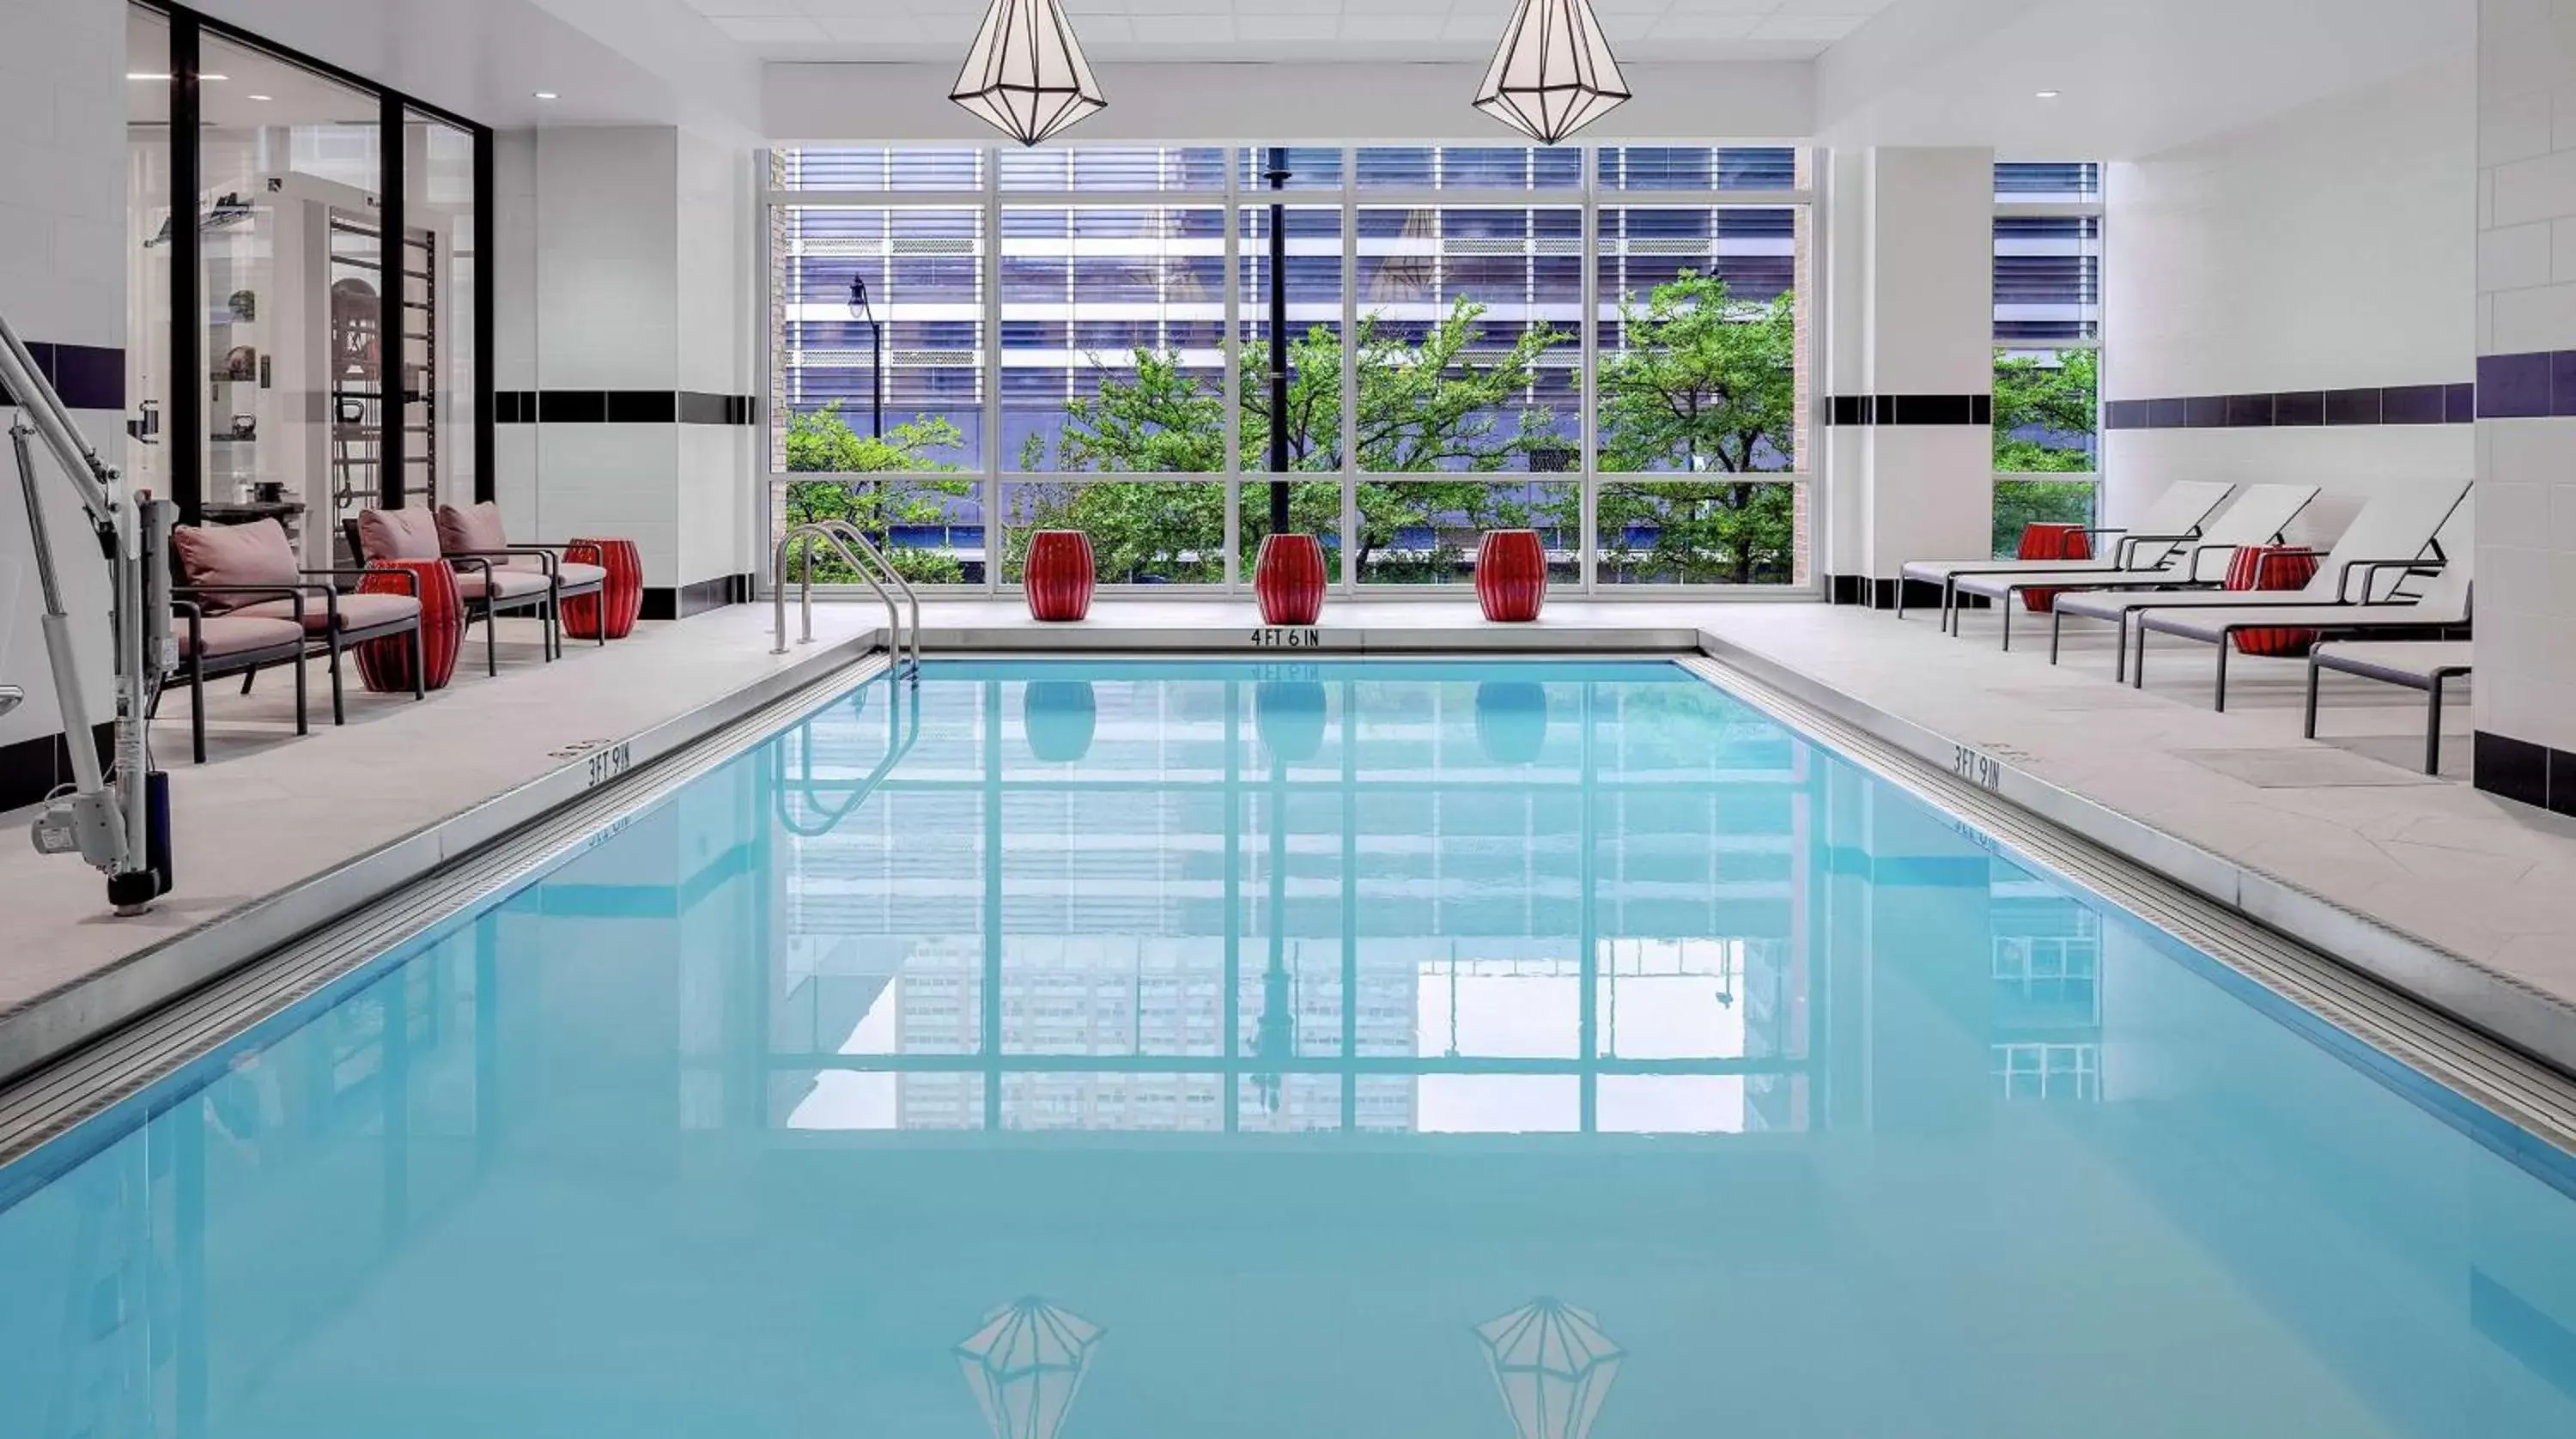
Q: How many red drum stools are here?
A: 7